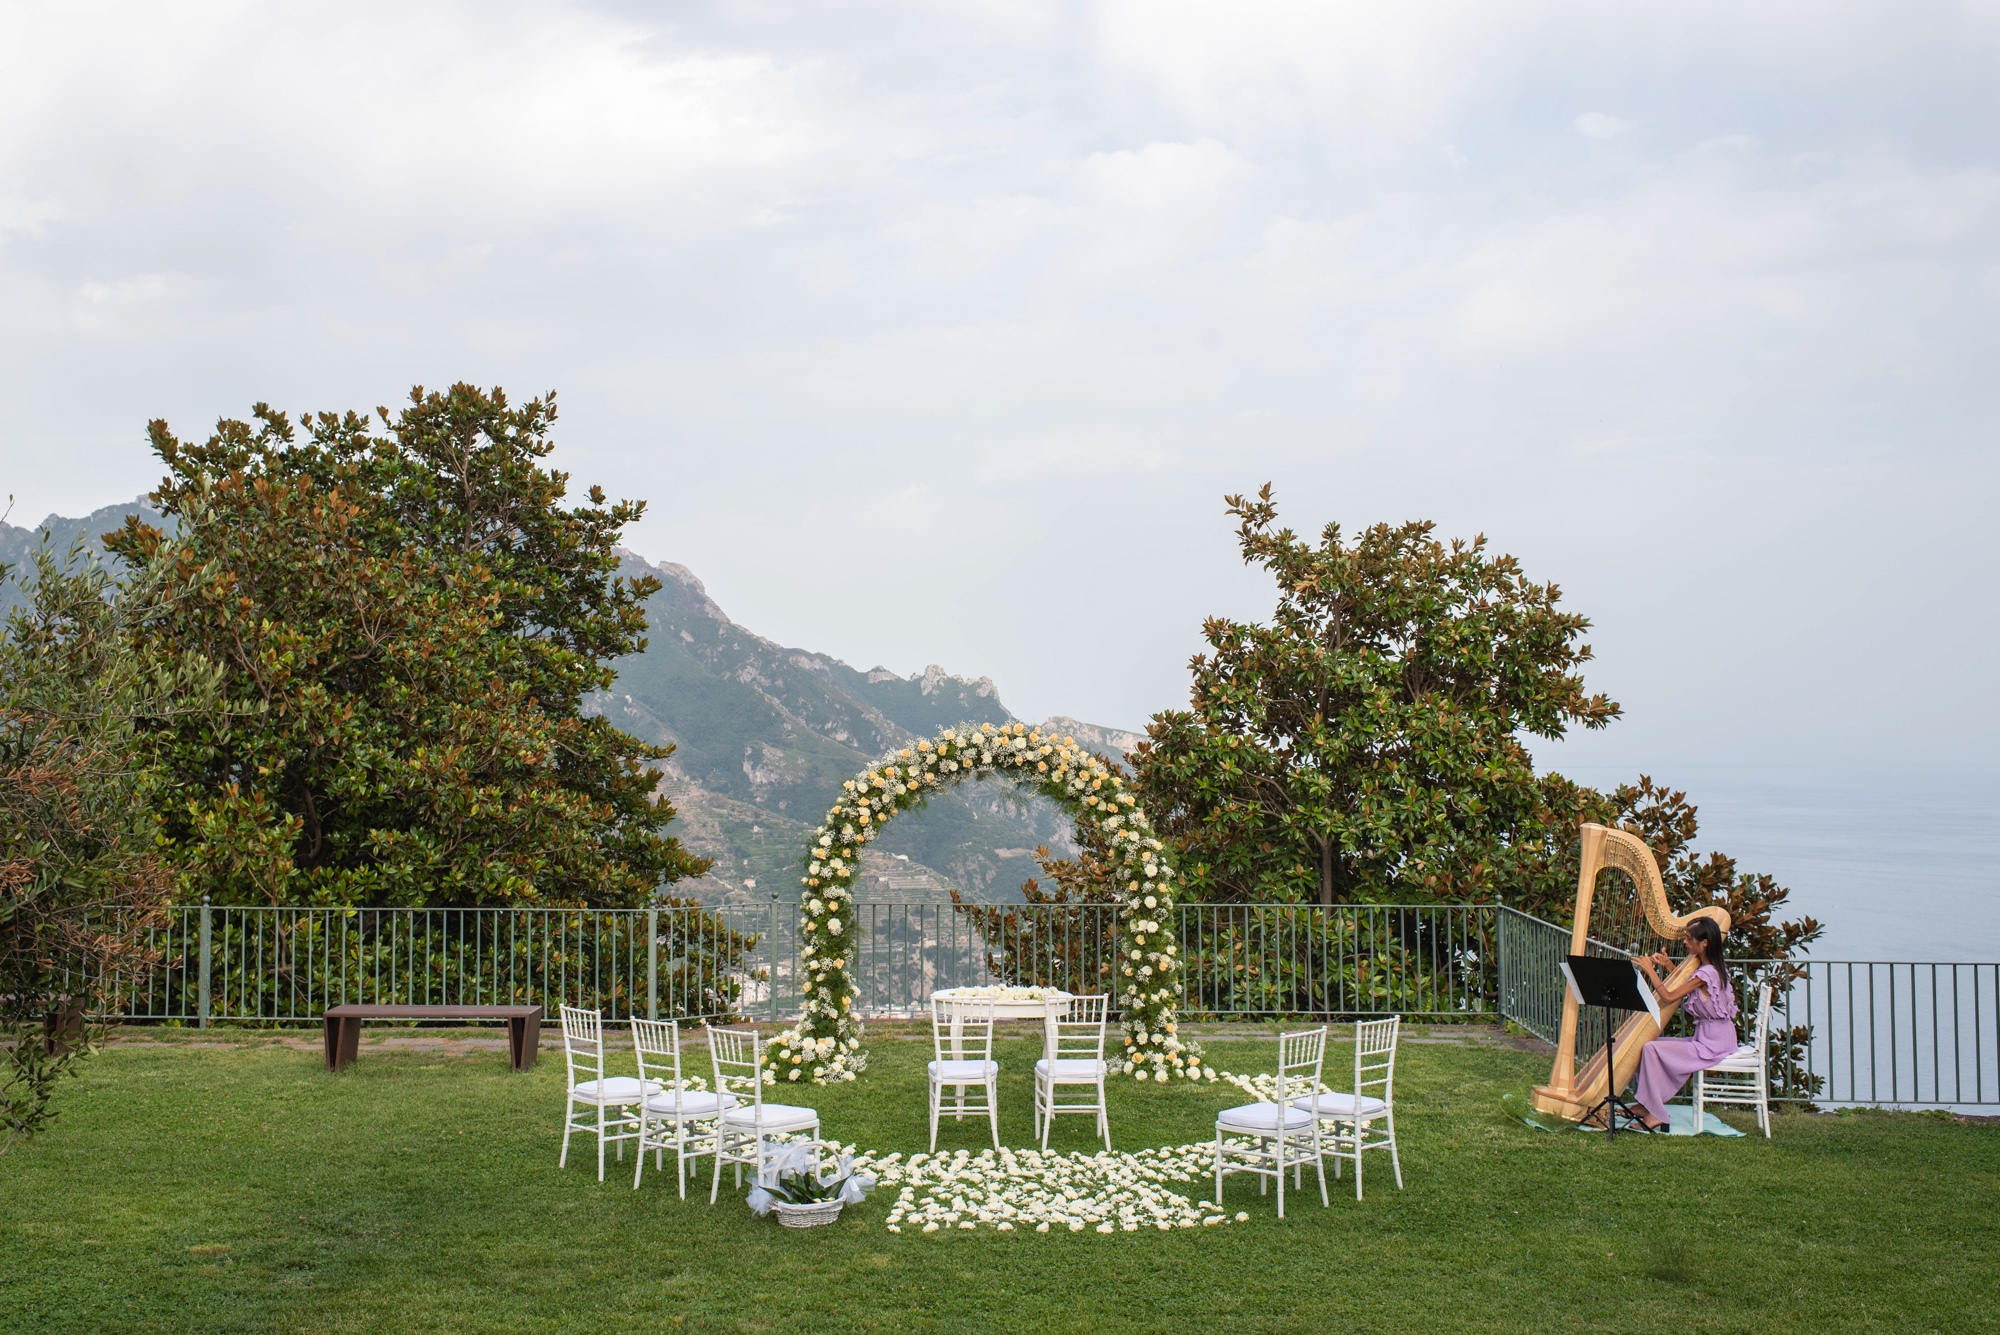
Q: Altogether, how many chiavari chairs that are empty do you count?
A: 7